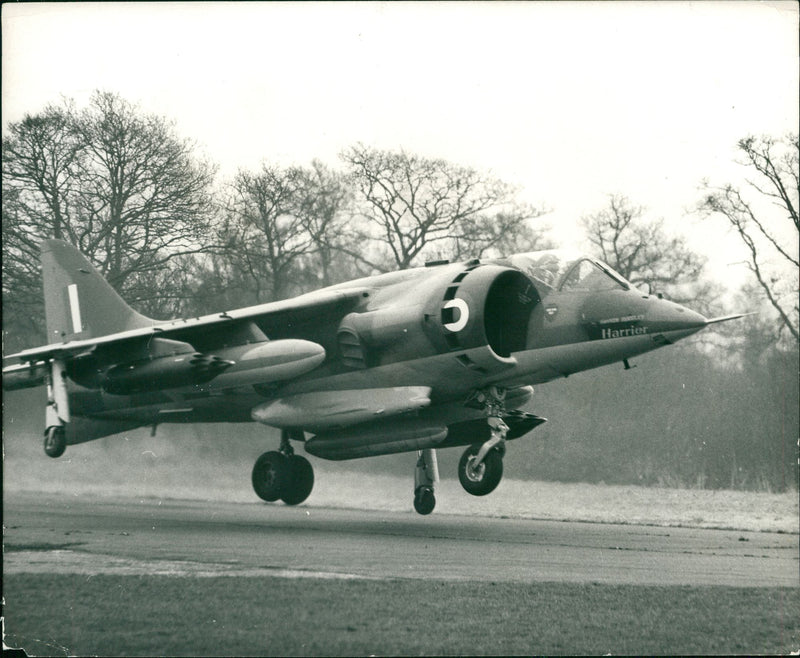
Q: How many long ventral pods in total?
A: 2